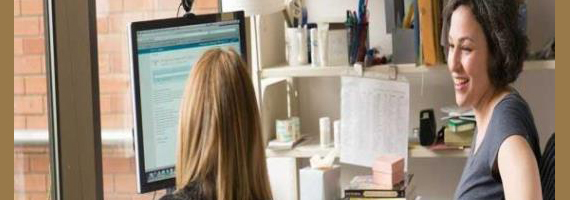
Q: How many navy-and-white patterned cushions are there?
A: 0